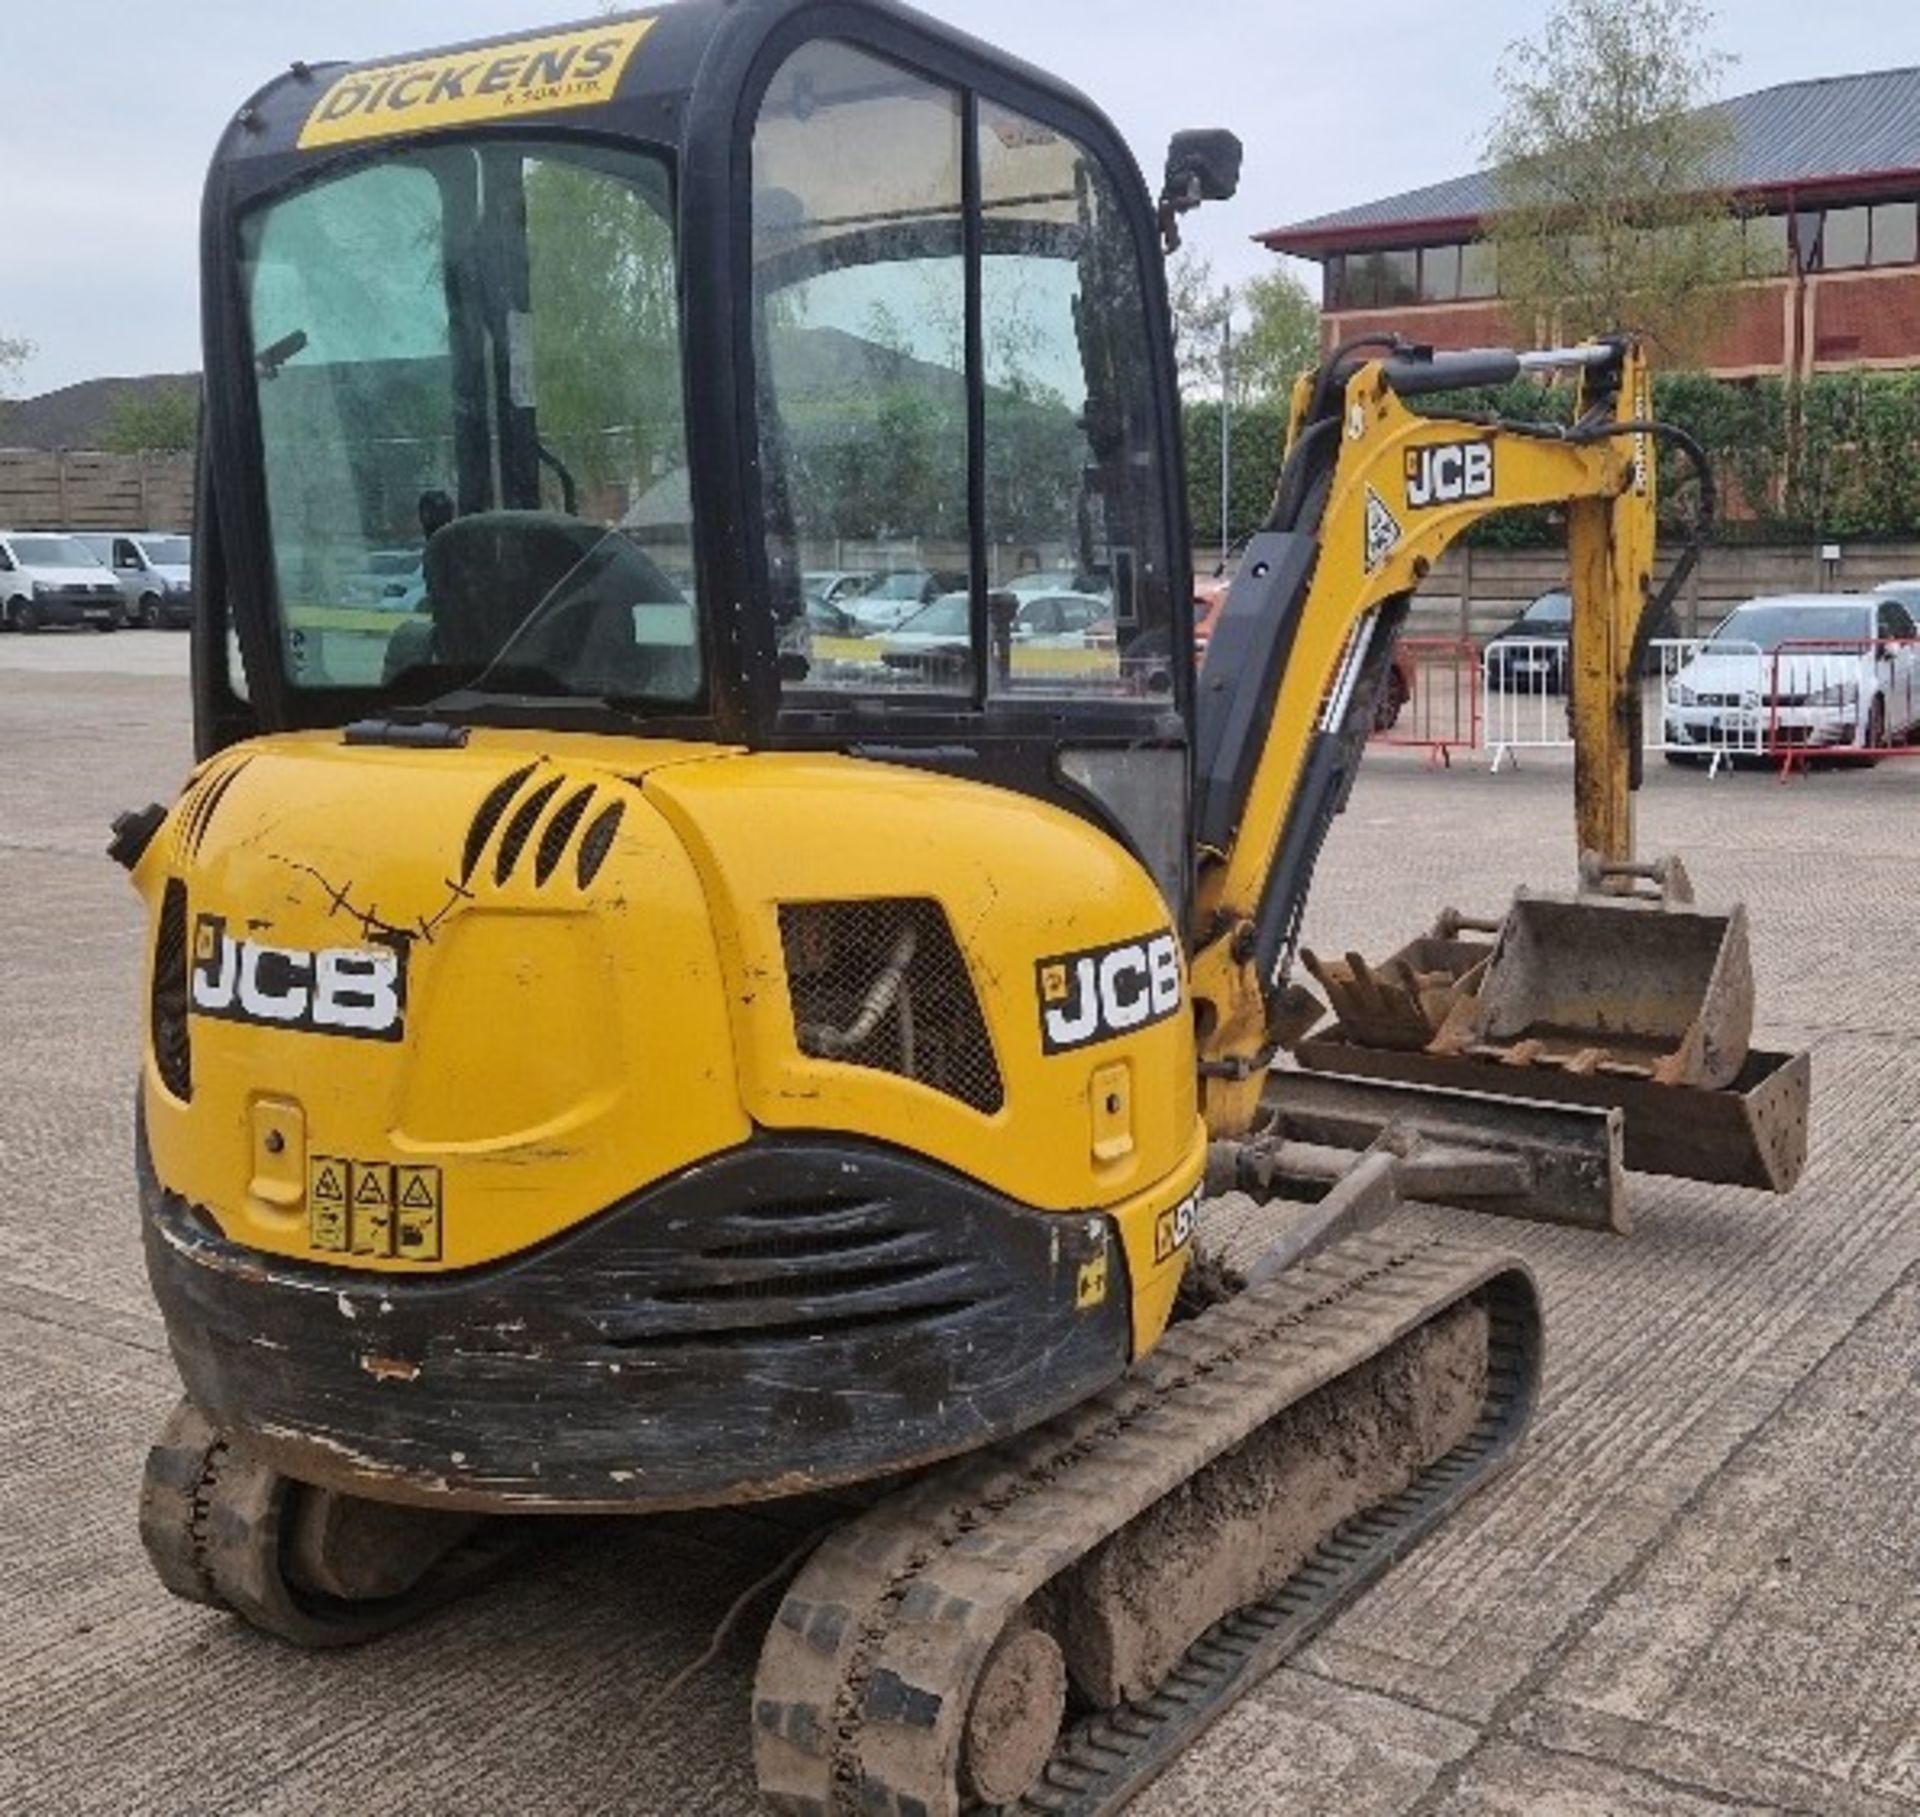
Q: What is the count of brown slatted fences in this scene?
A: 2